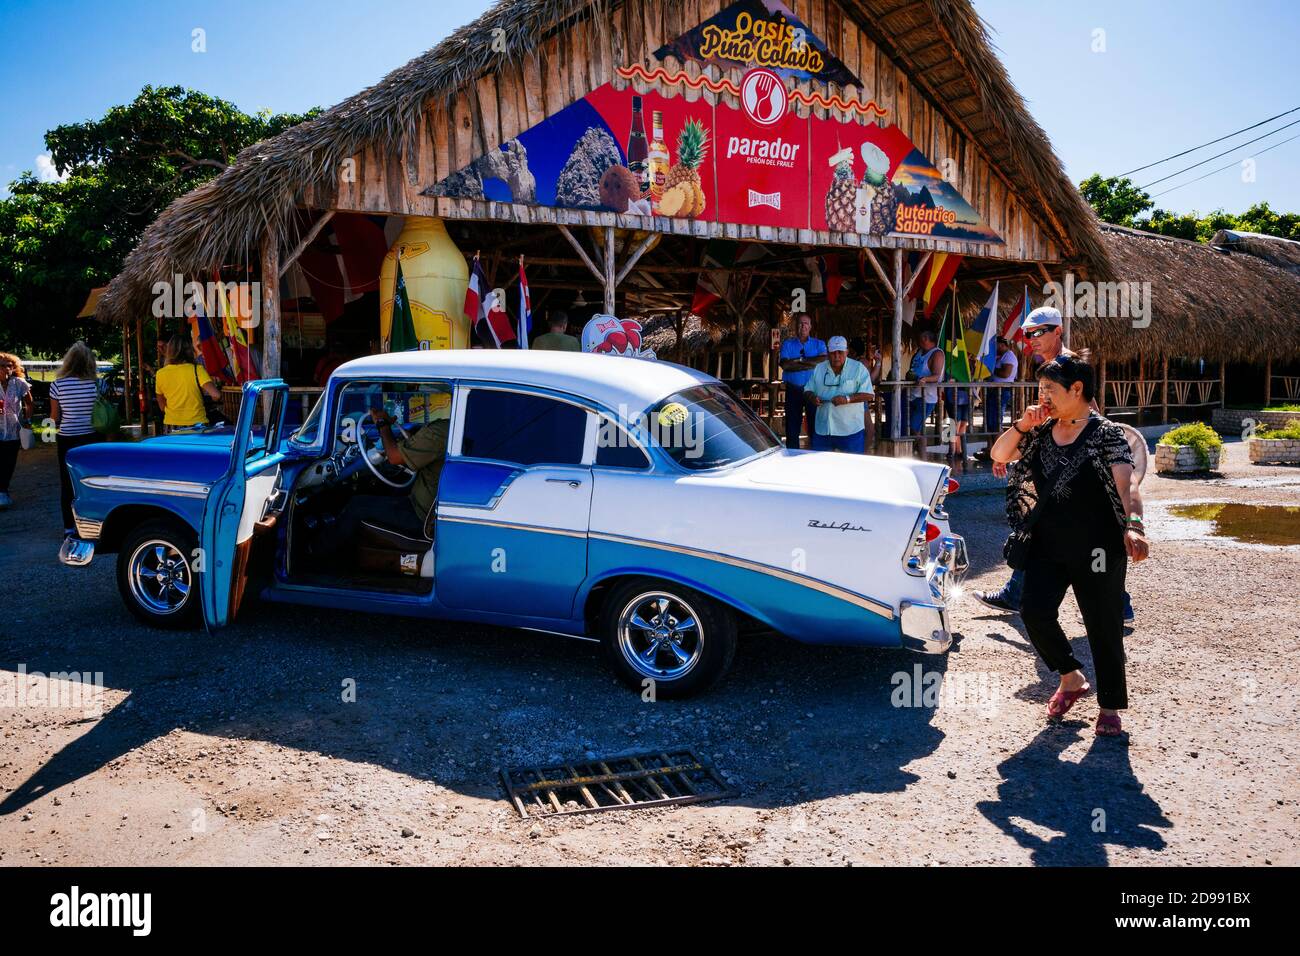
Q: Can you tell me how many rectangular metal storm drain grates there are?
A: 1